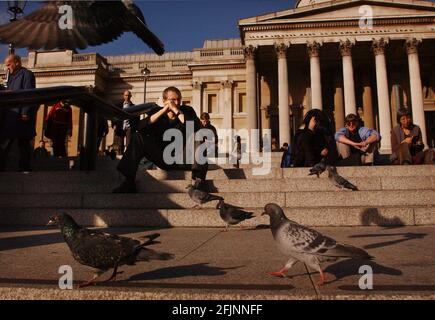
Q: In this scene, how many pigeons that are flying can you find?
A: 1